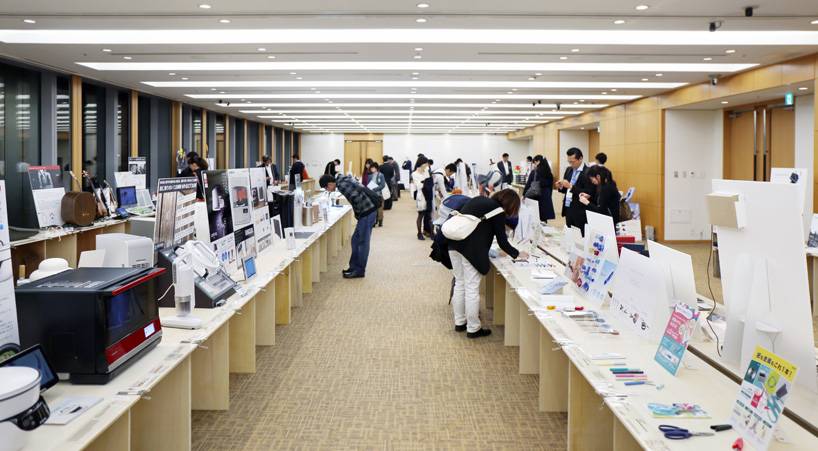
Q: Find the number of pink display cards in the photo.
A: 1